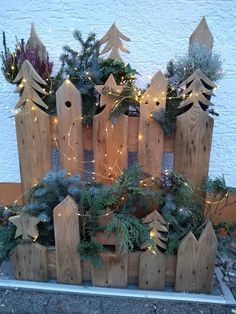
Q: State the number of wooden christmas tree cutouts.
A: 4